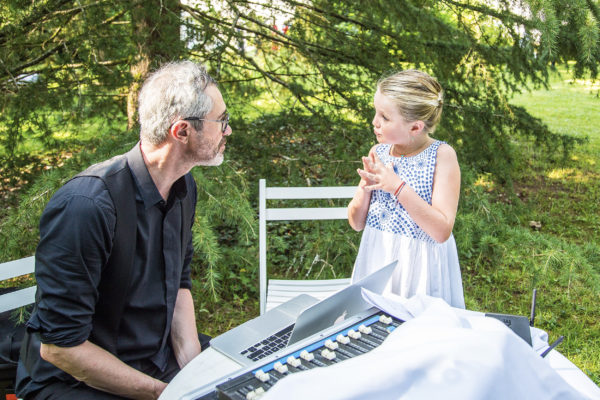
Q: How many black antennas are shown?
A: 2